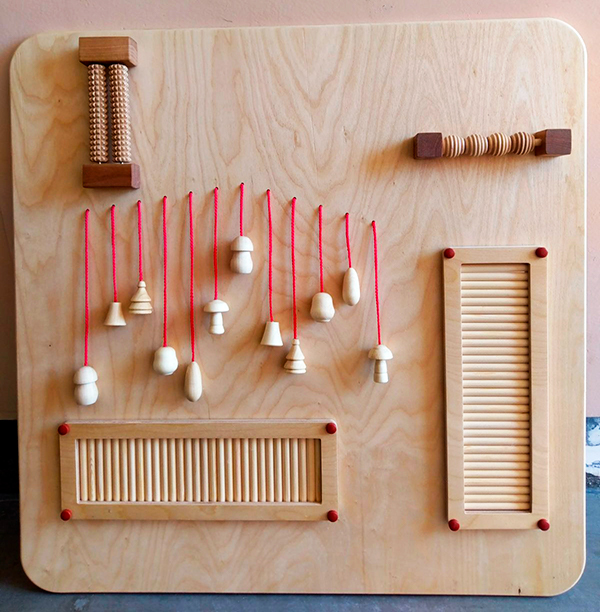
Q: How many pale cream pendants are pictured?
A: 12